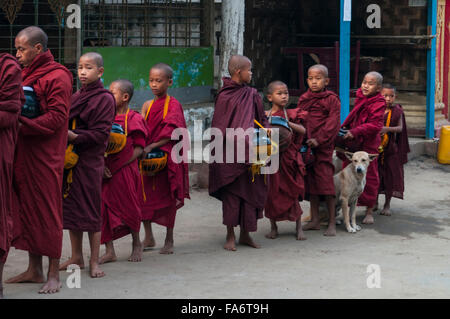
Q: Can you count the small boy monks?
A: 8